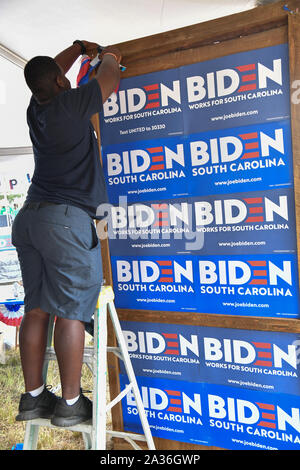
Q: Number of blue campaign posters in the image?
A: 12